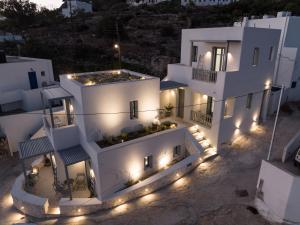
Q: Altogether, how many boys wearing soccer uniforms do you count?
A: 0